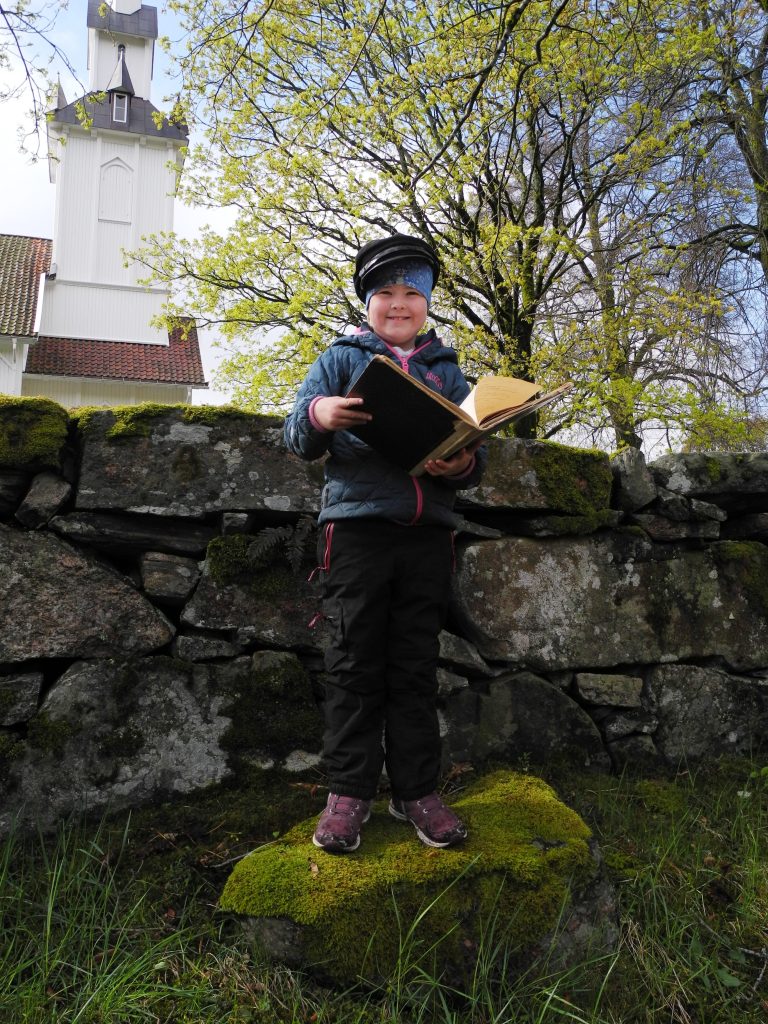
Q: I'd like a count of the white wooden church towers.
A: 1